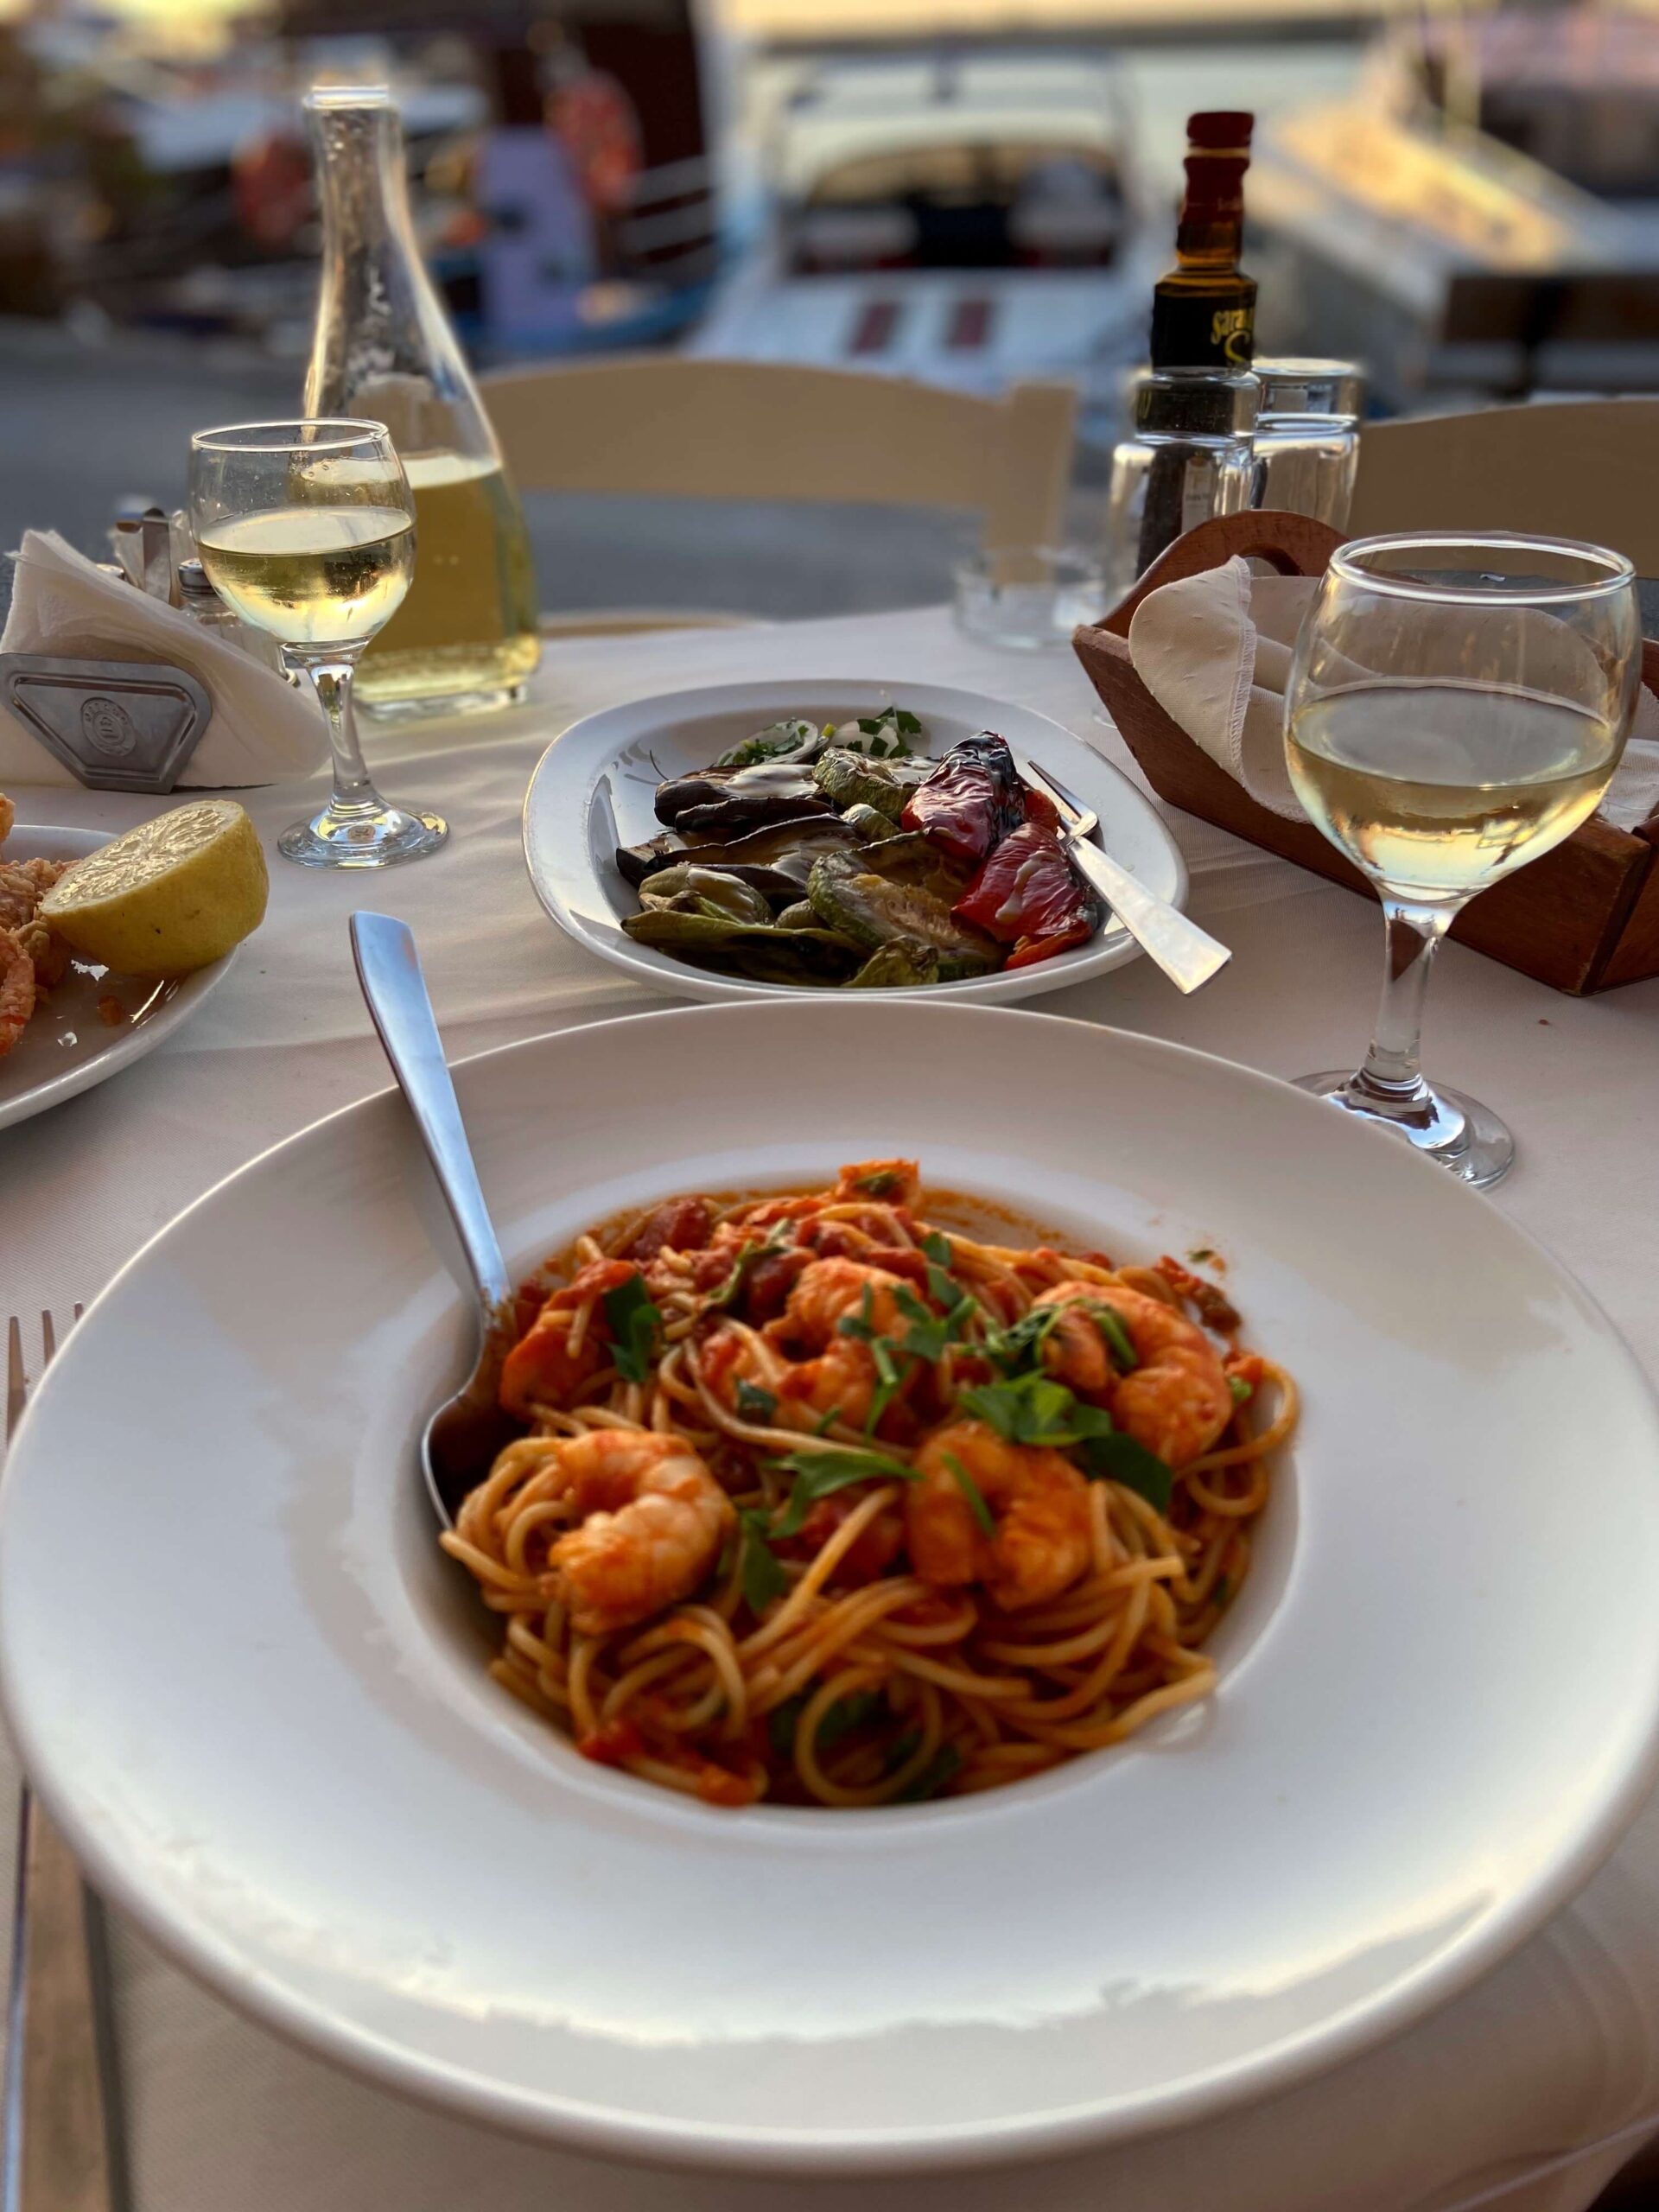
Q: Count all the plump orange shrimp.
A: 4